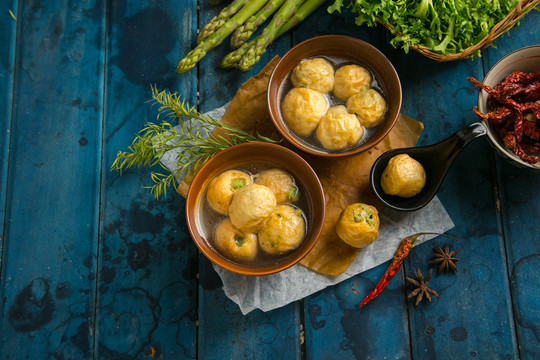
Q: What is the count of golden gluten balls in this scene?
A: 12